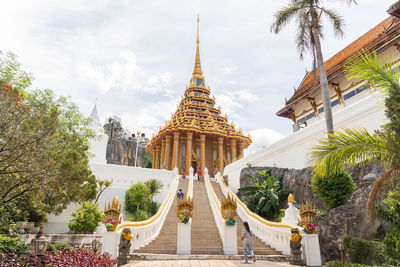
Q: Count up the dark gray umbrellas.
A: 0